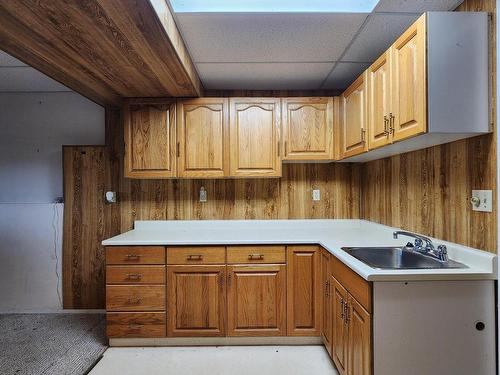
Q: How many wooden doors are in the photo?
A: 13